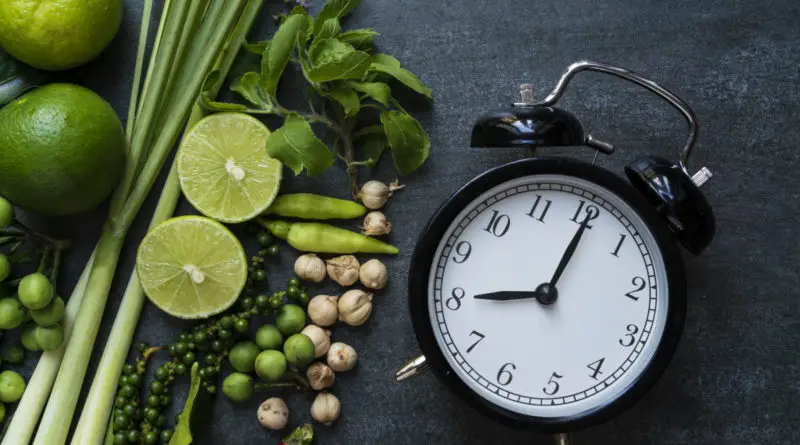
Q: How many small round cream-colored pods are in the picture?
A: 12